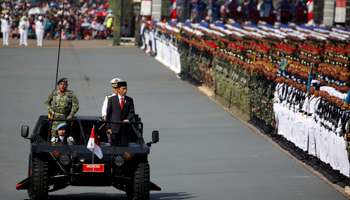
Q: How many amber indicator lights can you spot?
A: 2